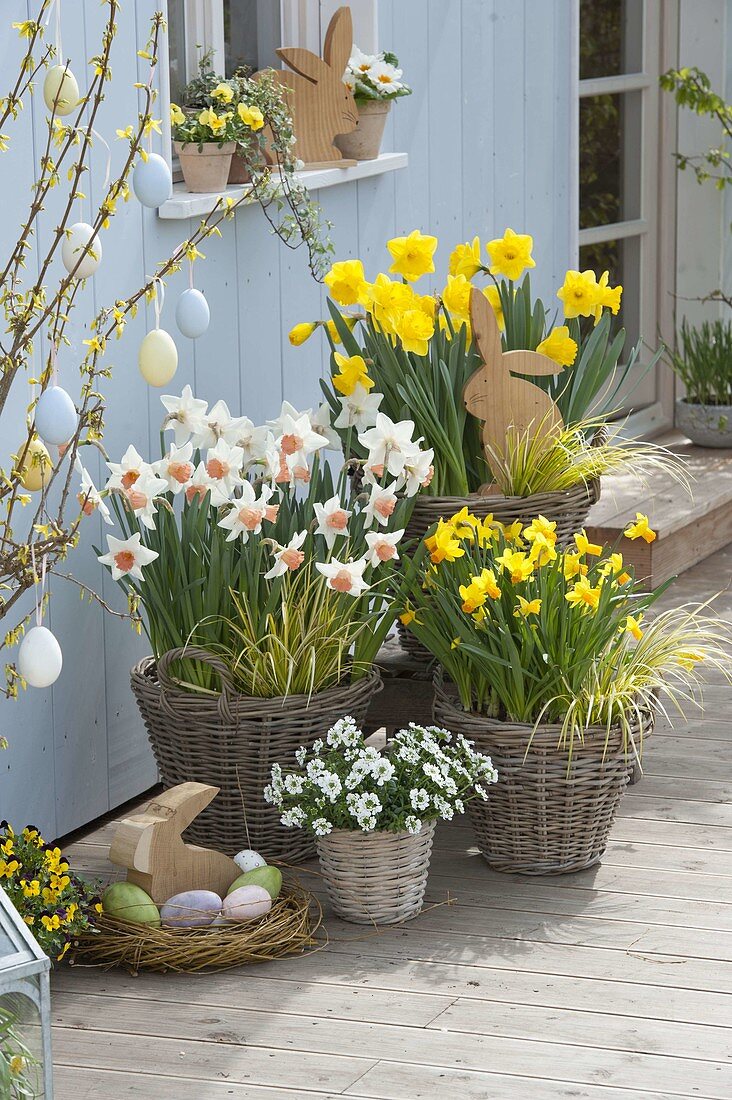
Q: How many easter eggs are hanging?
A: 8